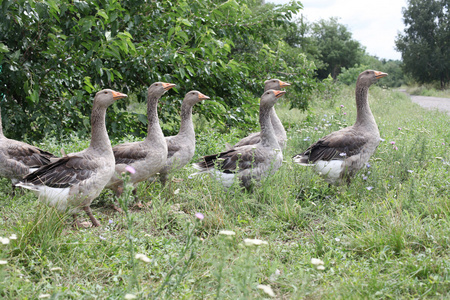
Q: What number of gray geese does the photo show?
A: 7